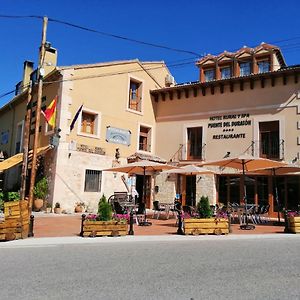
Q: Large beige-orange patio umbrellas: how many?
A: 4